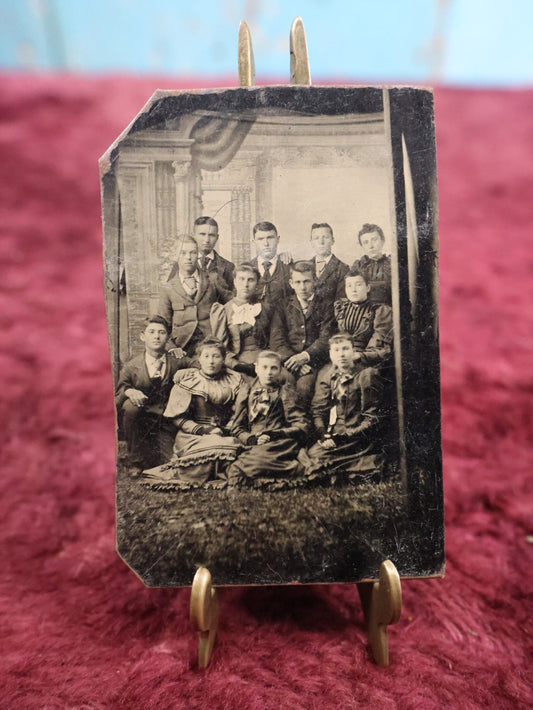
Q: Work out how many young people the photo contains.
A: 12